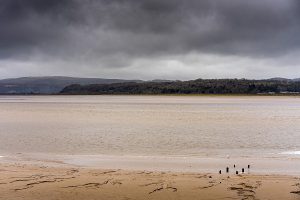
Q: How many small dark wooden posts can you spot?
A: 6